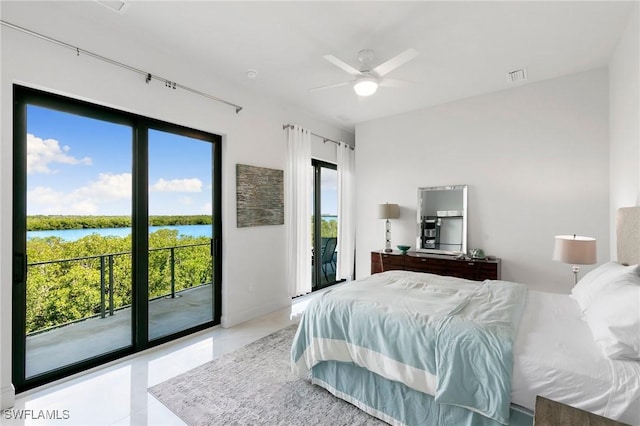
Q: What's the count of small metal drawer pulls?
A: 3